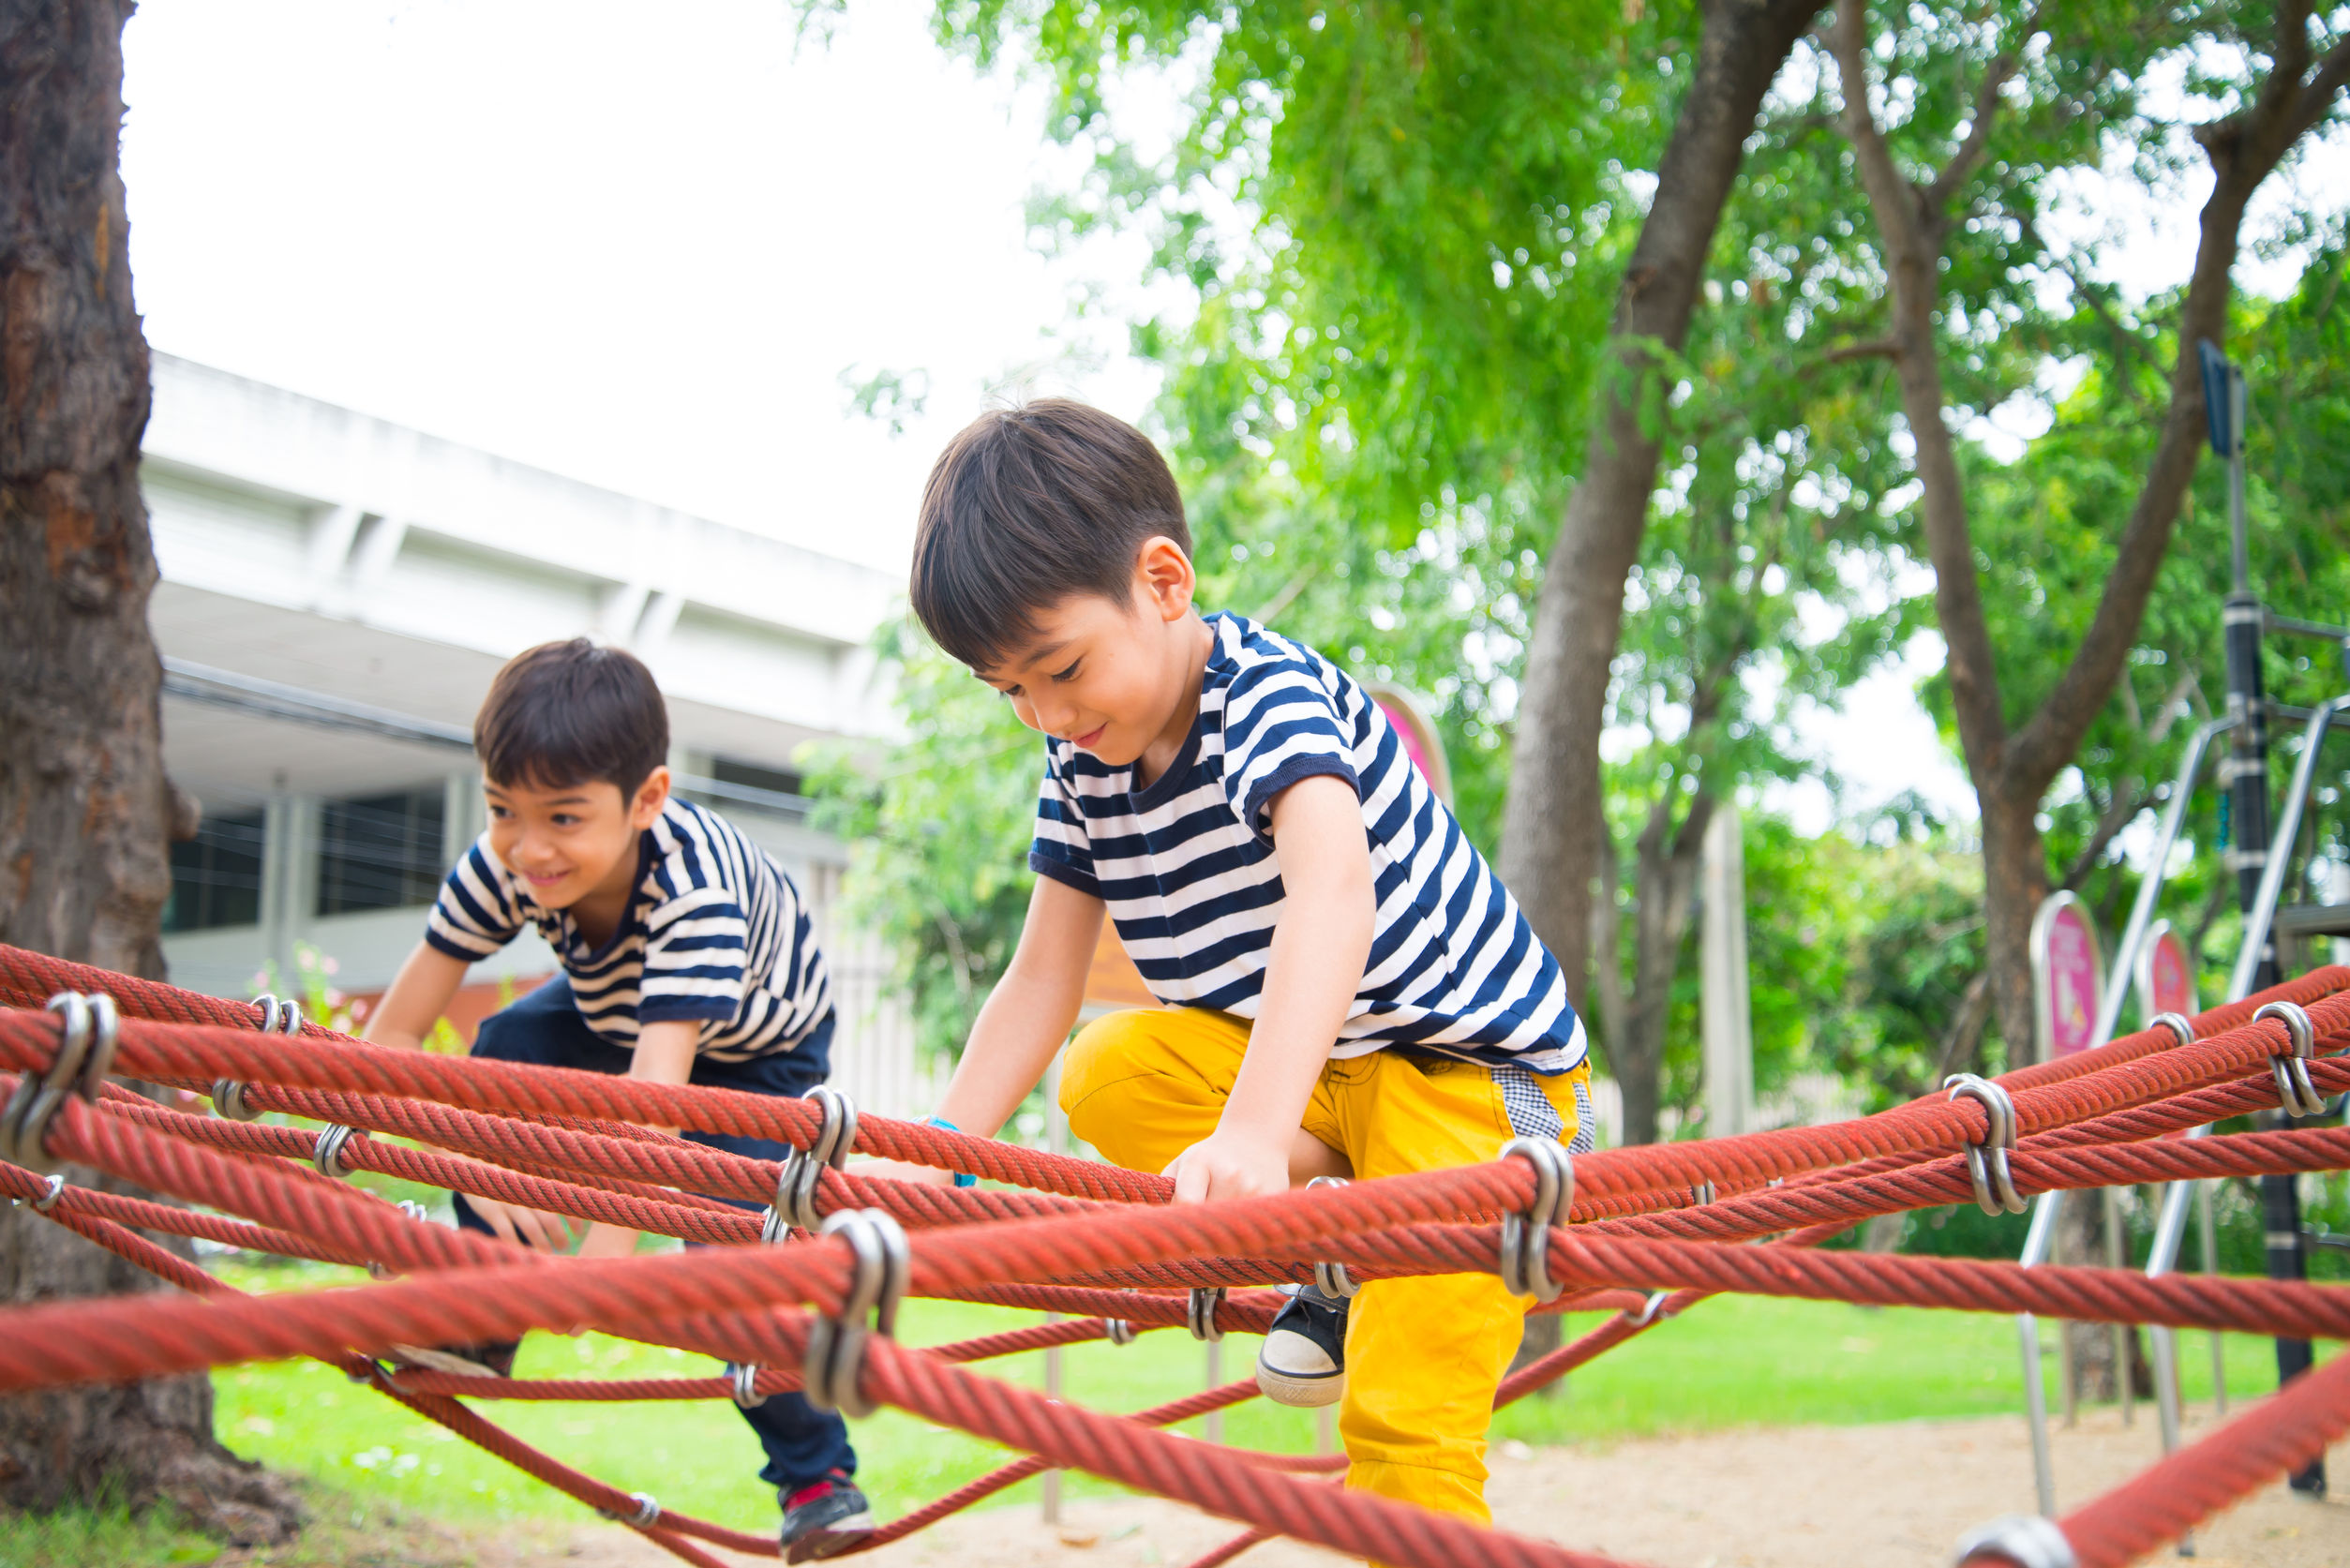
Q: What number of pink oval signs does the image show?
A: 3